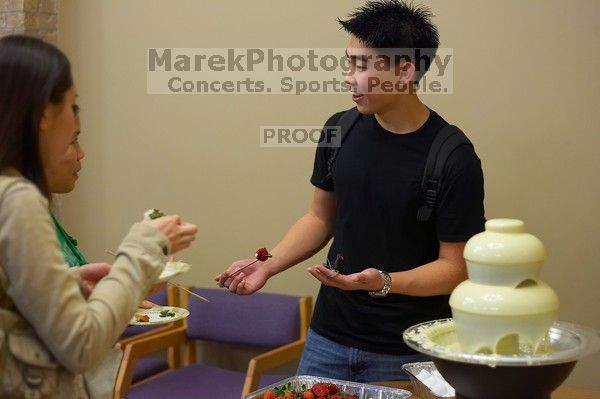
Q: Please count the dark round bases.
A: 1